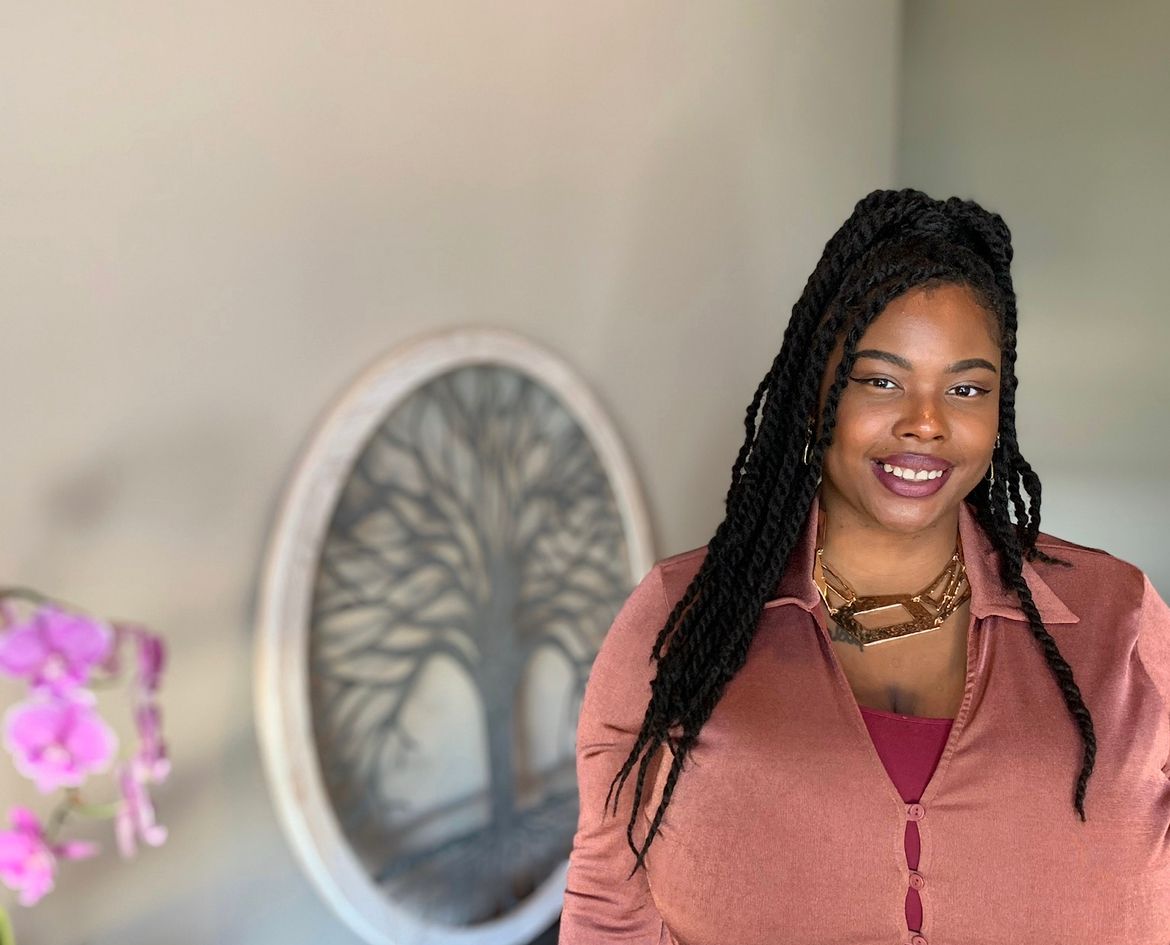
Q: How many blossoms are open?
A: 3